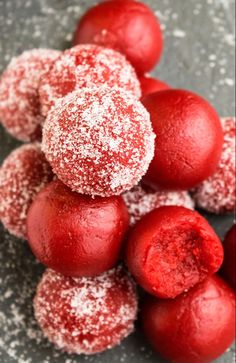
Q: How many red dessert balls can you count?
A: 14